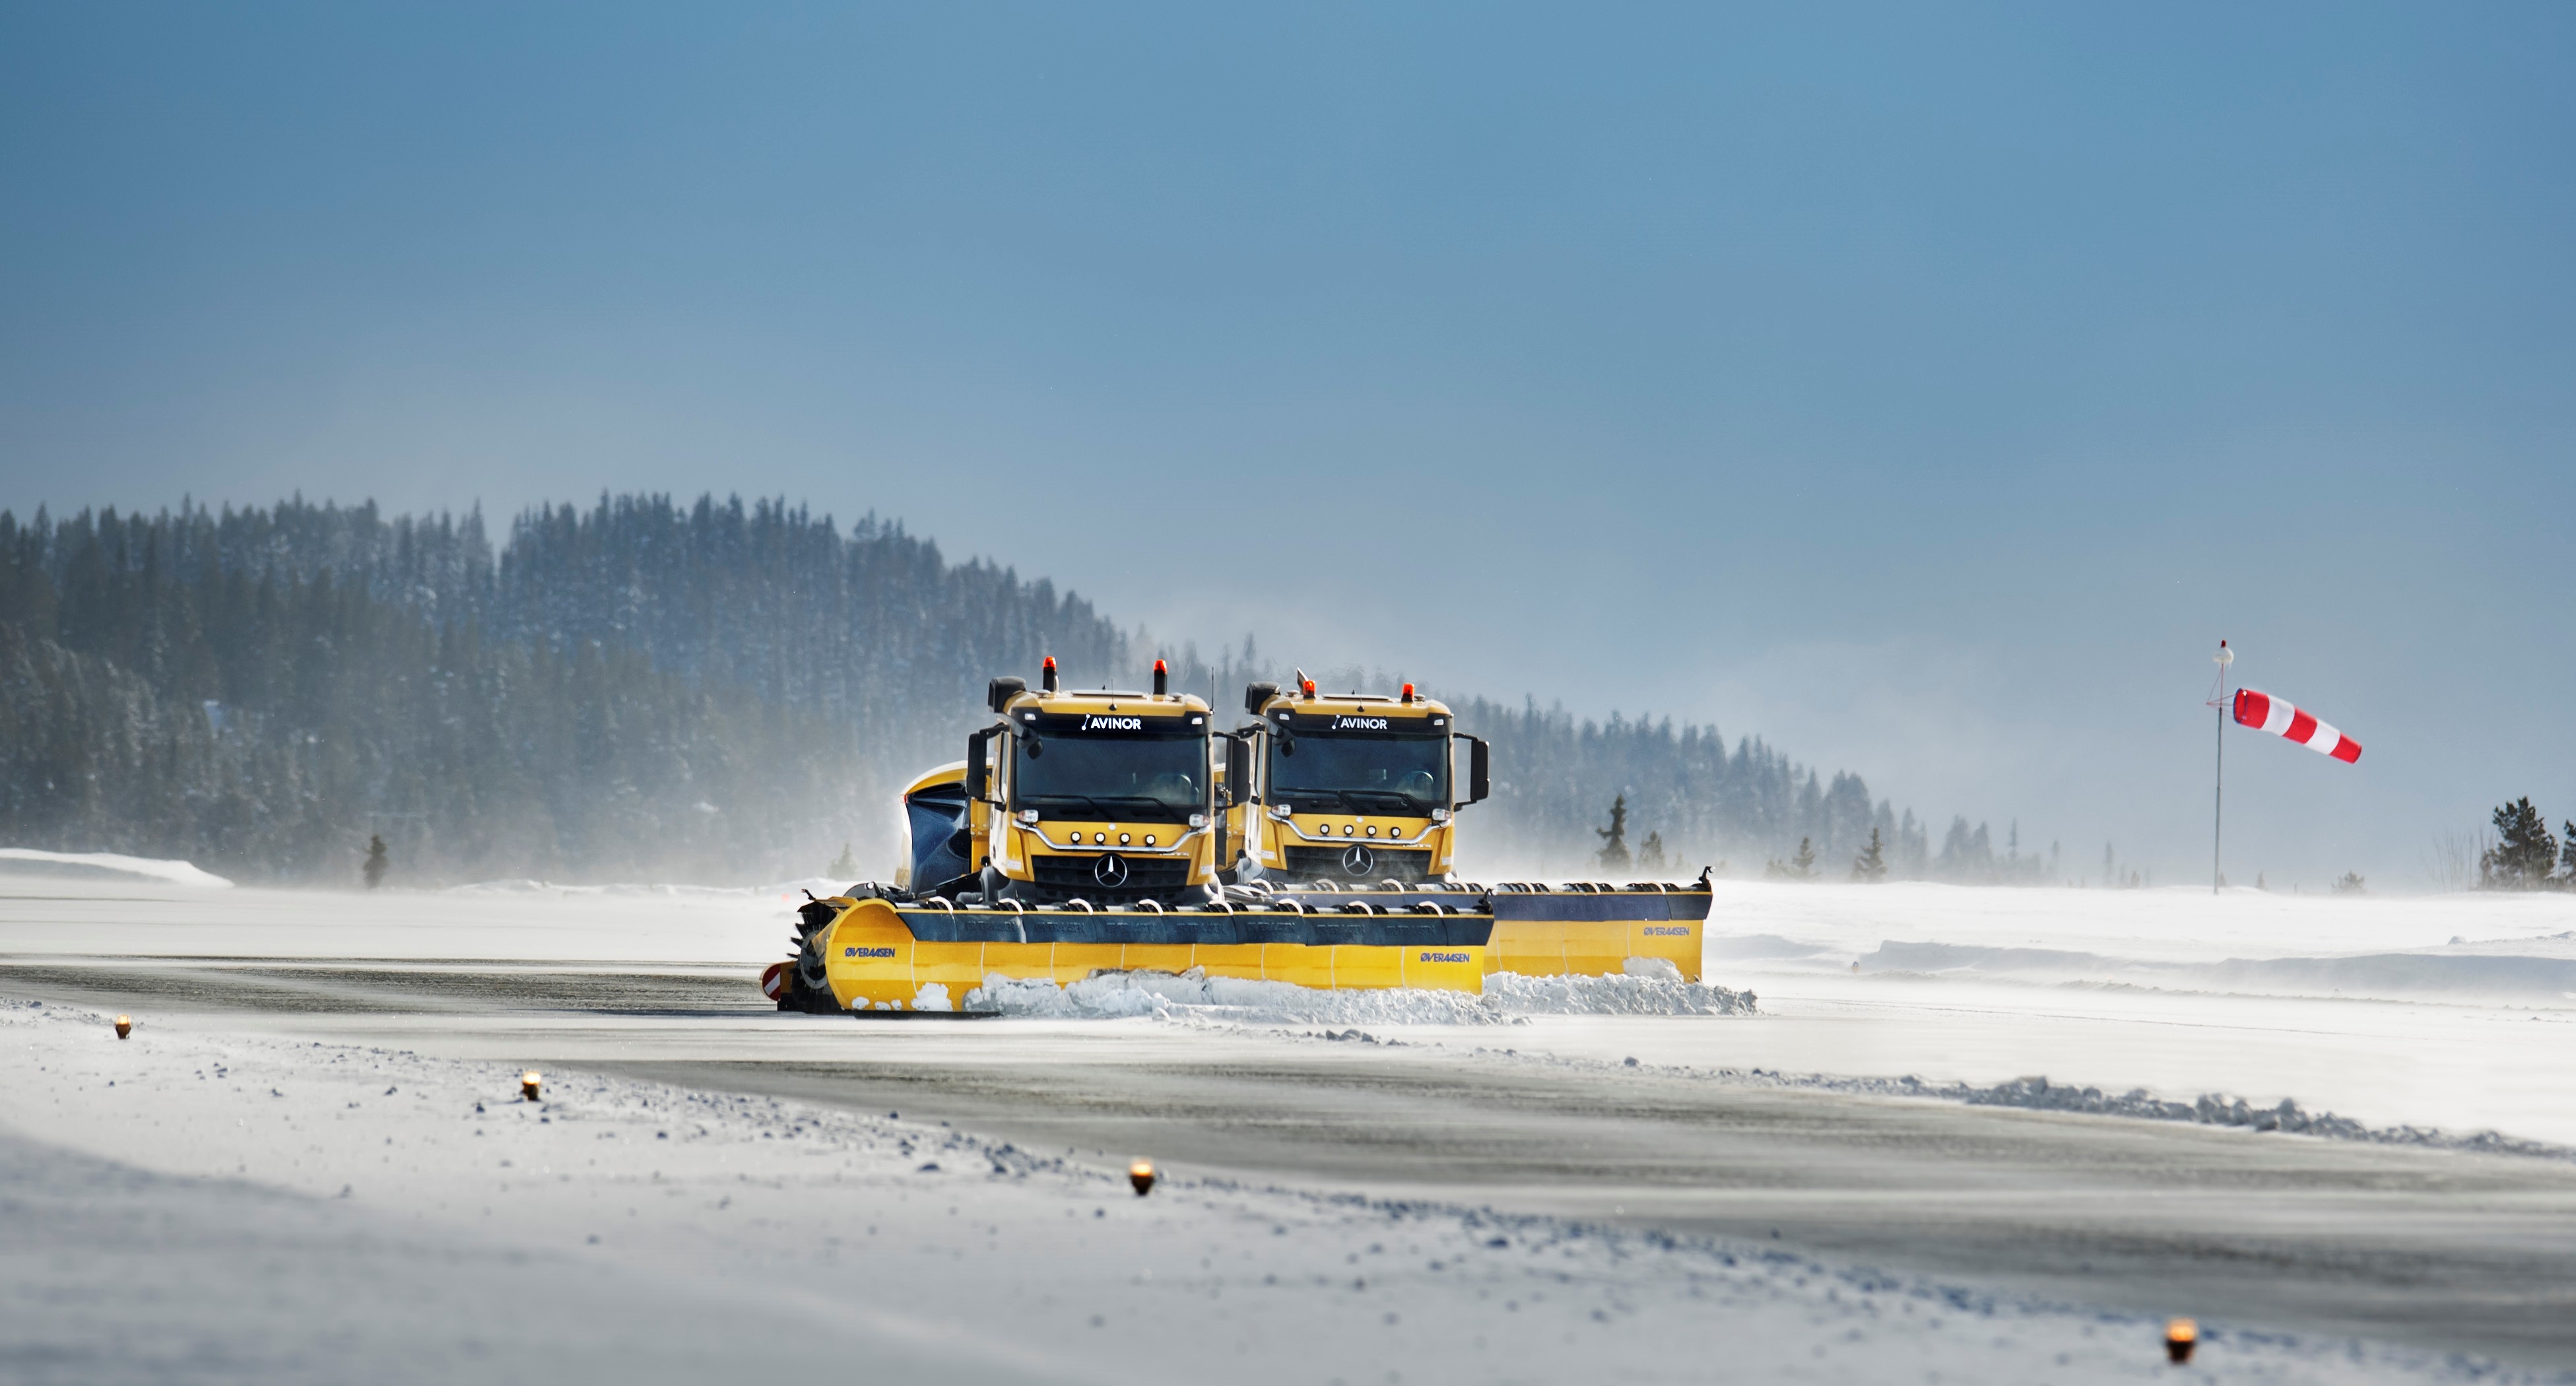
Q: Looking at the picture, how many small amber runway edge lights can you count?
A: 4